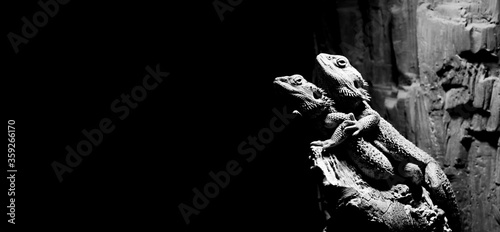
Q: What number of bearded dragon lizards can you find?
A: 2